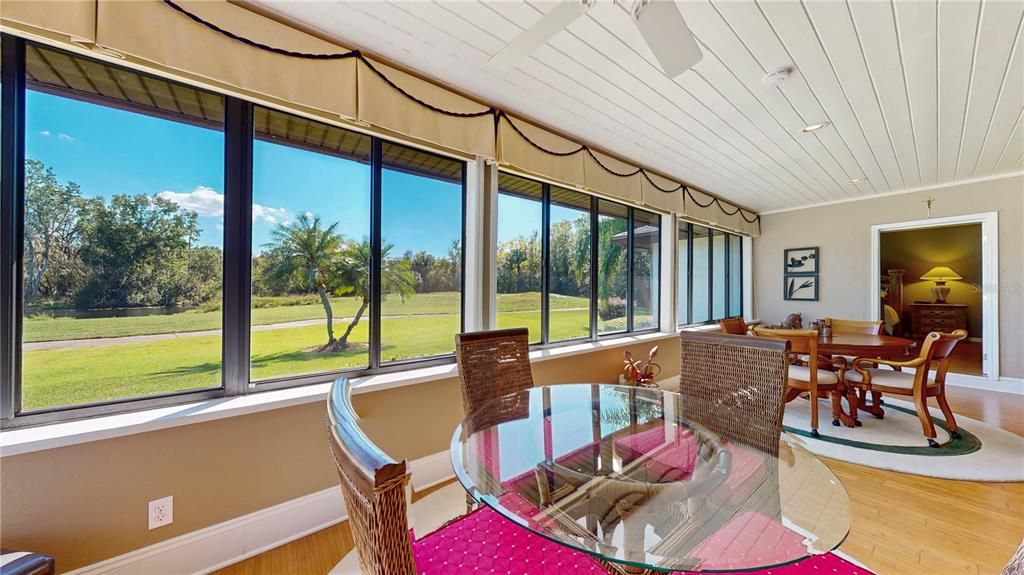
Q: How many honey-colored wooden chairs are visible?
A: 4